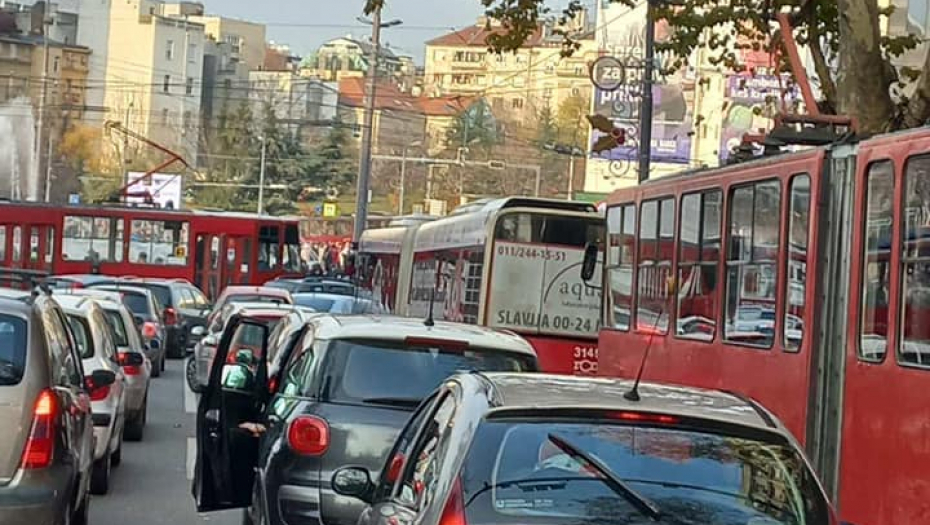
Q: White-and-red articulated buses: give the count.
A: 1